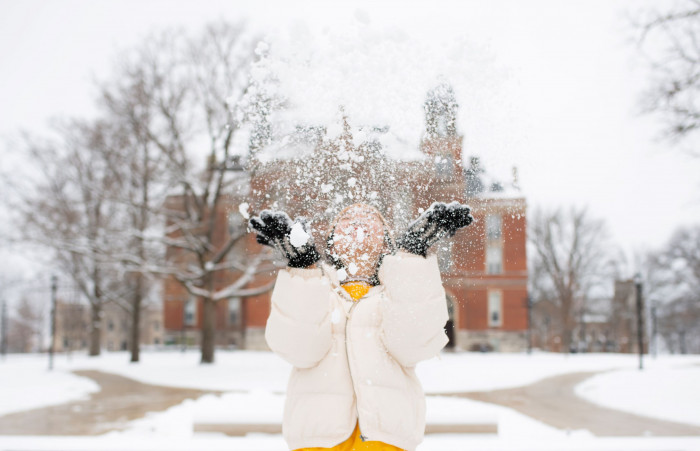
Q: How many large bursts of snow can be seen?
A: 1